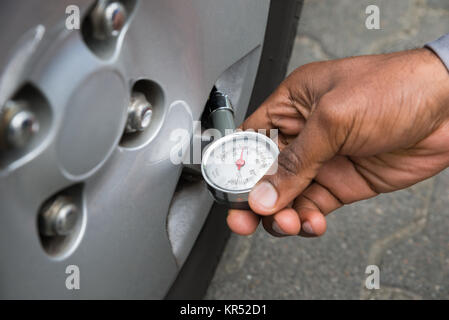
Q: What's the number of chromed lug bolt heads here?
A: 4